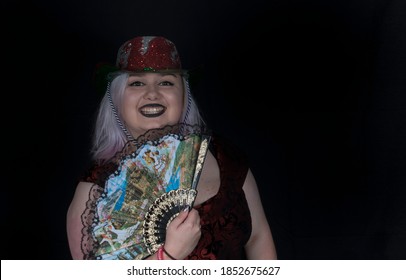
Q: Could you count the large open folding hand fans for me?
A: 1